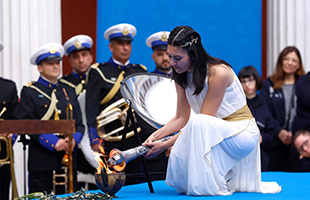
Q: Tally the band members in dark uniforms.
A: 5